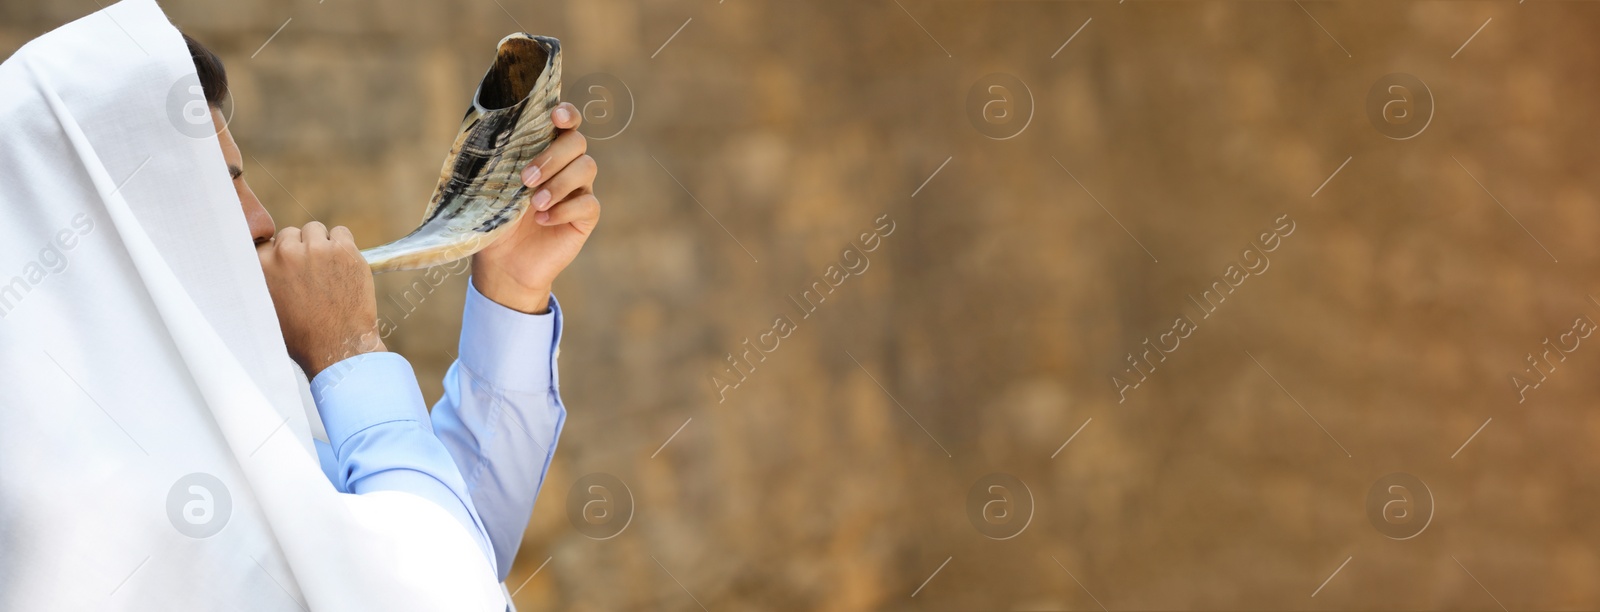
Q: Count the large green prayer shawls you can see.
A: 0